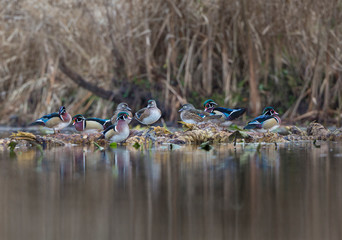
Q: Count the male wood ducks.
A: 5